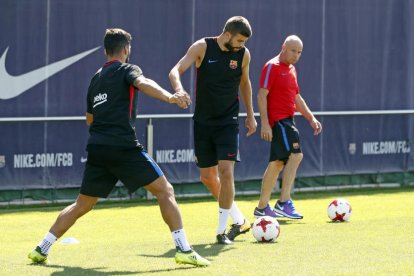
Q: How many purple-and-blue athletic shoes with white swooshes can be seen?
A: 2